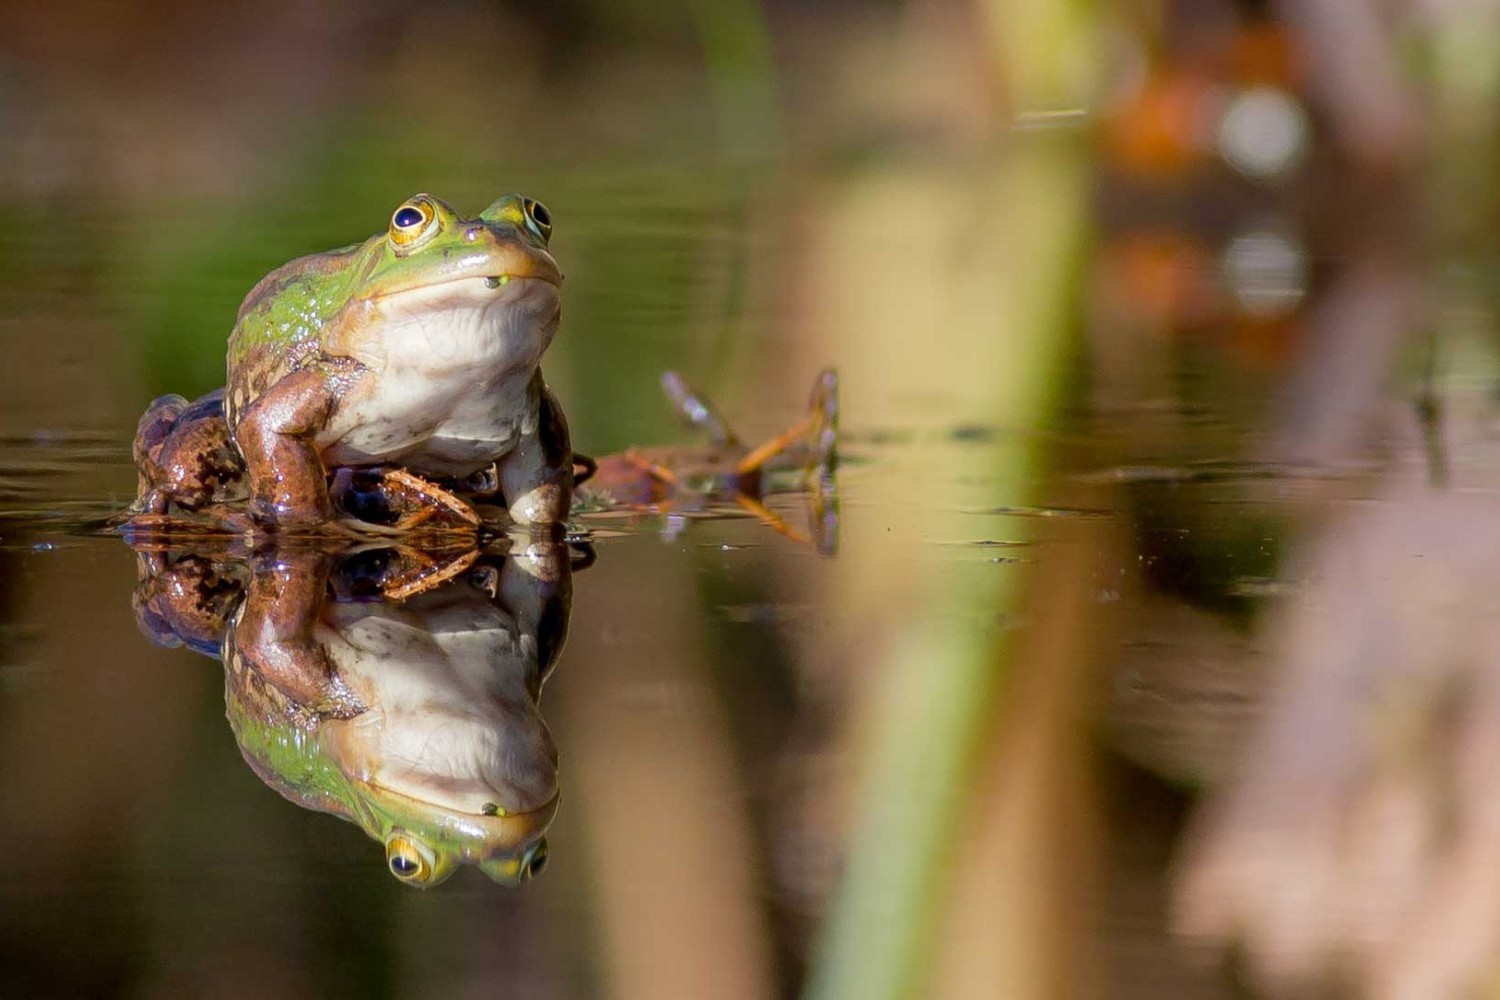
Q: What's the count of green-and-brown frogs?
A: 1